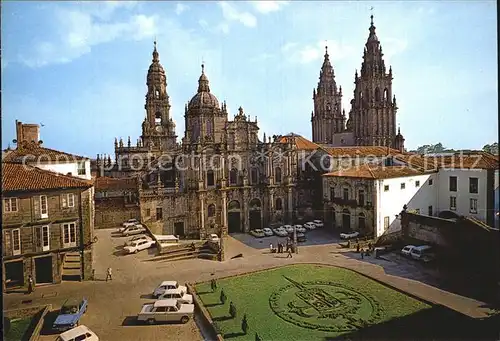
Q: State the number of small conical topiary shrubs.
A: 5